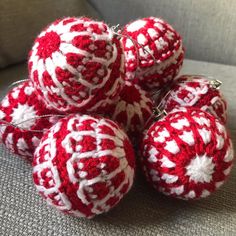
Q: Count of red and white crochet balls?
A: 7